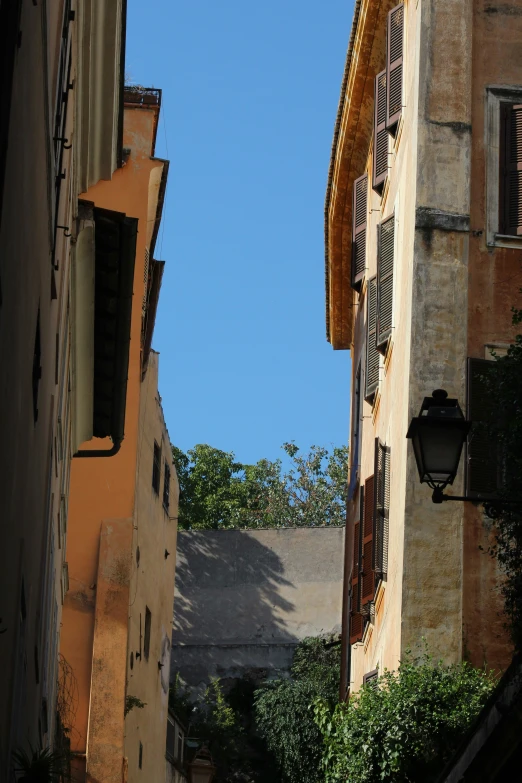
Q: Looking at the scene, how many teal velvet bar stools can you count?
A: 0